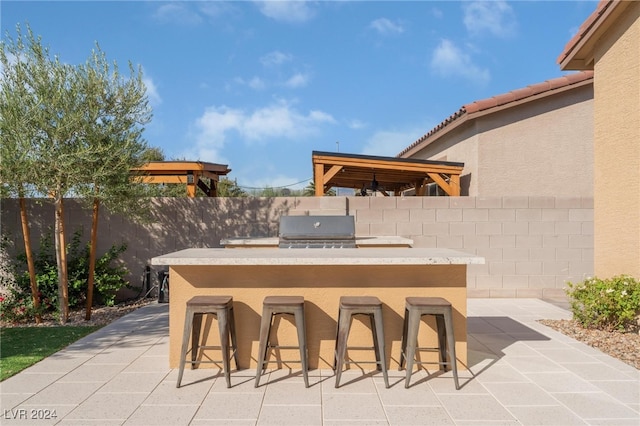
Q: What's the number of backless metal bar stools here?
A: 4